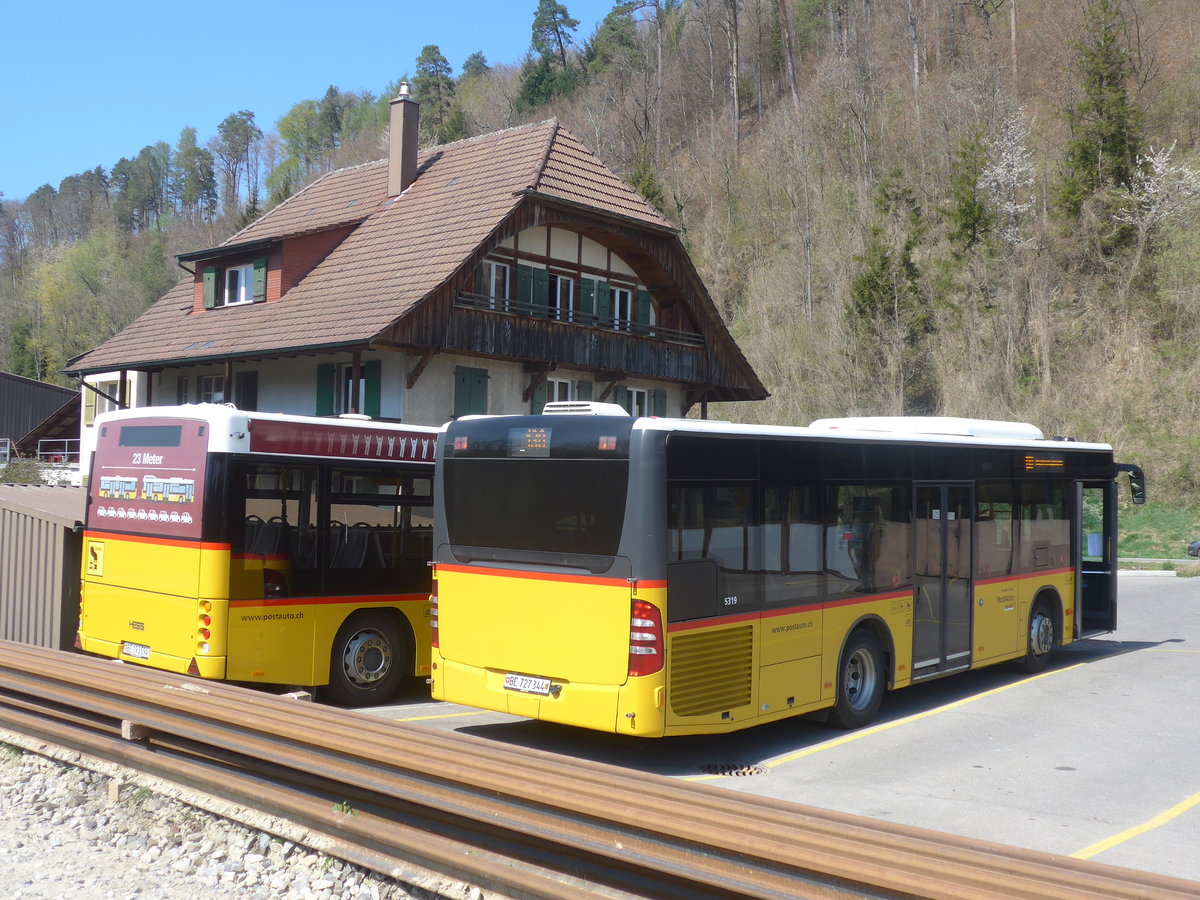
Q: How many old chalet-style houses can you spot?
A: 1